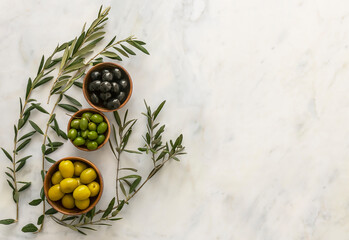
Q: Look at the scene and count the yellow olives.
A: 11